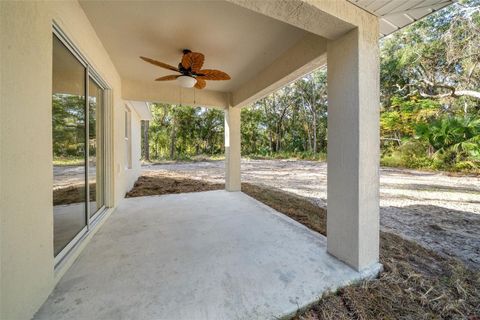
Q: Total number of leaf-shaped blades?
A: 5